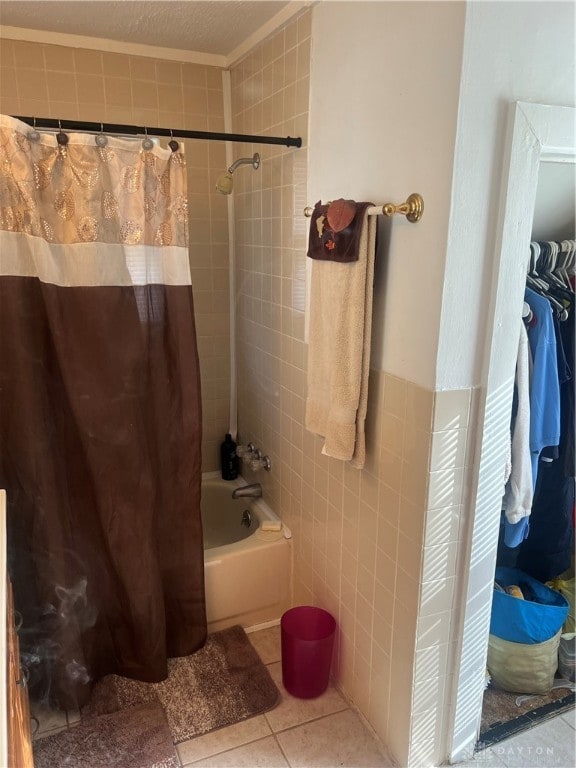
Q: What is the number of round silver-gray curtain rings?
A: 3